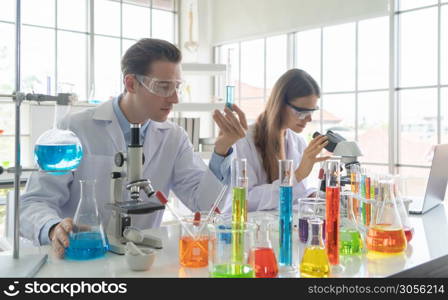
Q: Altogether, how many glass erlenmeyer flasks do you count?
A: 6